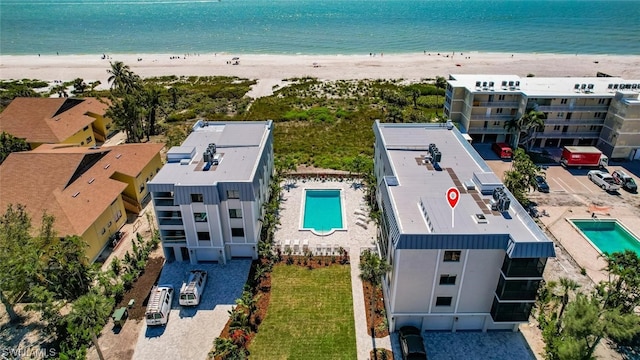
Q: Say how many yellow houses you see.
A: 2